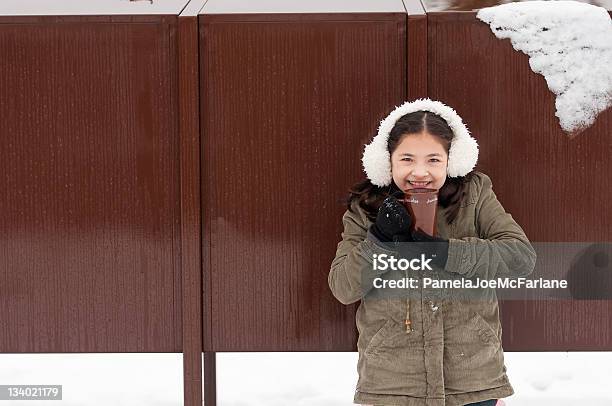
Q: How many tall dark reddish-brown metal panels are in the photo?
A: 3